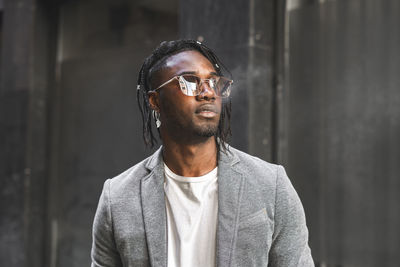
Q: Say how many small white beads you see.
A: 3